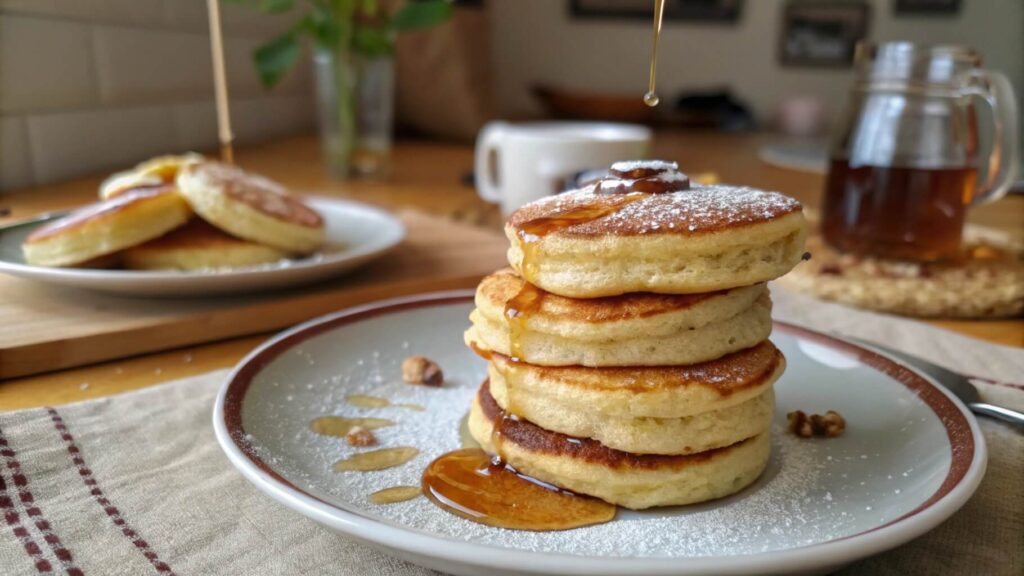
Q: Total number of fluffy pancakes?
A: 8